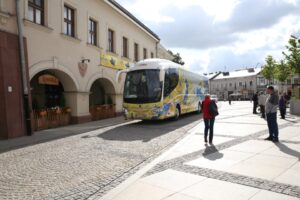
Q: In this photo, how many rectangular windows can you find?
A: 8